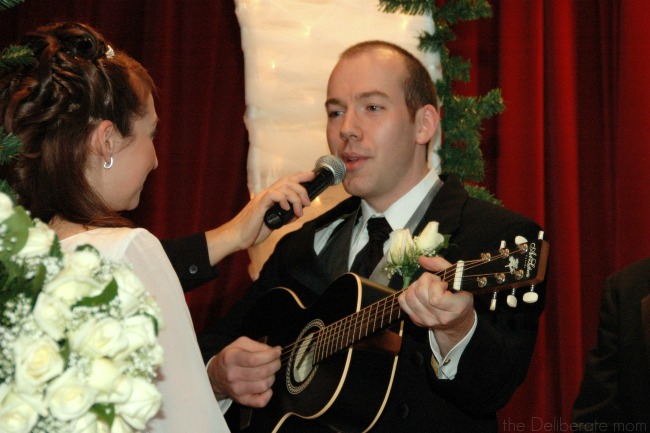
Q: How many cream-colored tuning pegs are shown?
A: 6